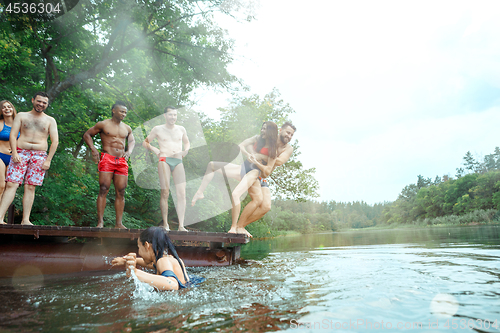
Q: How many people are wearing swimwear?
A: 7